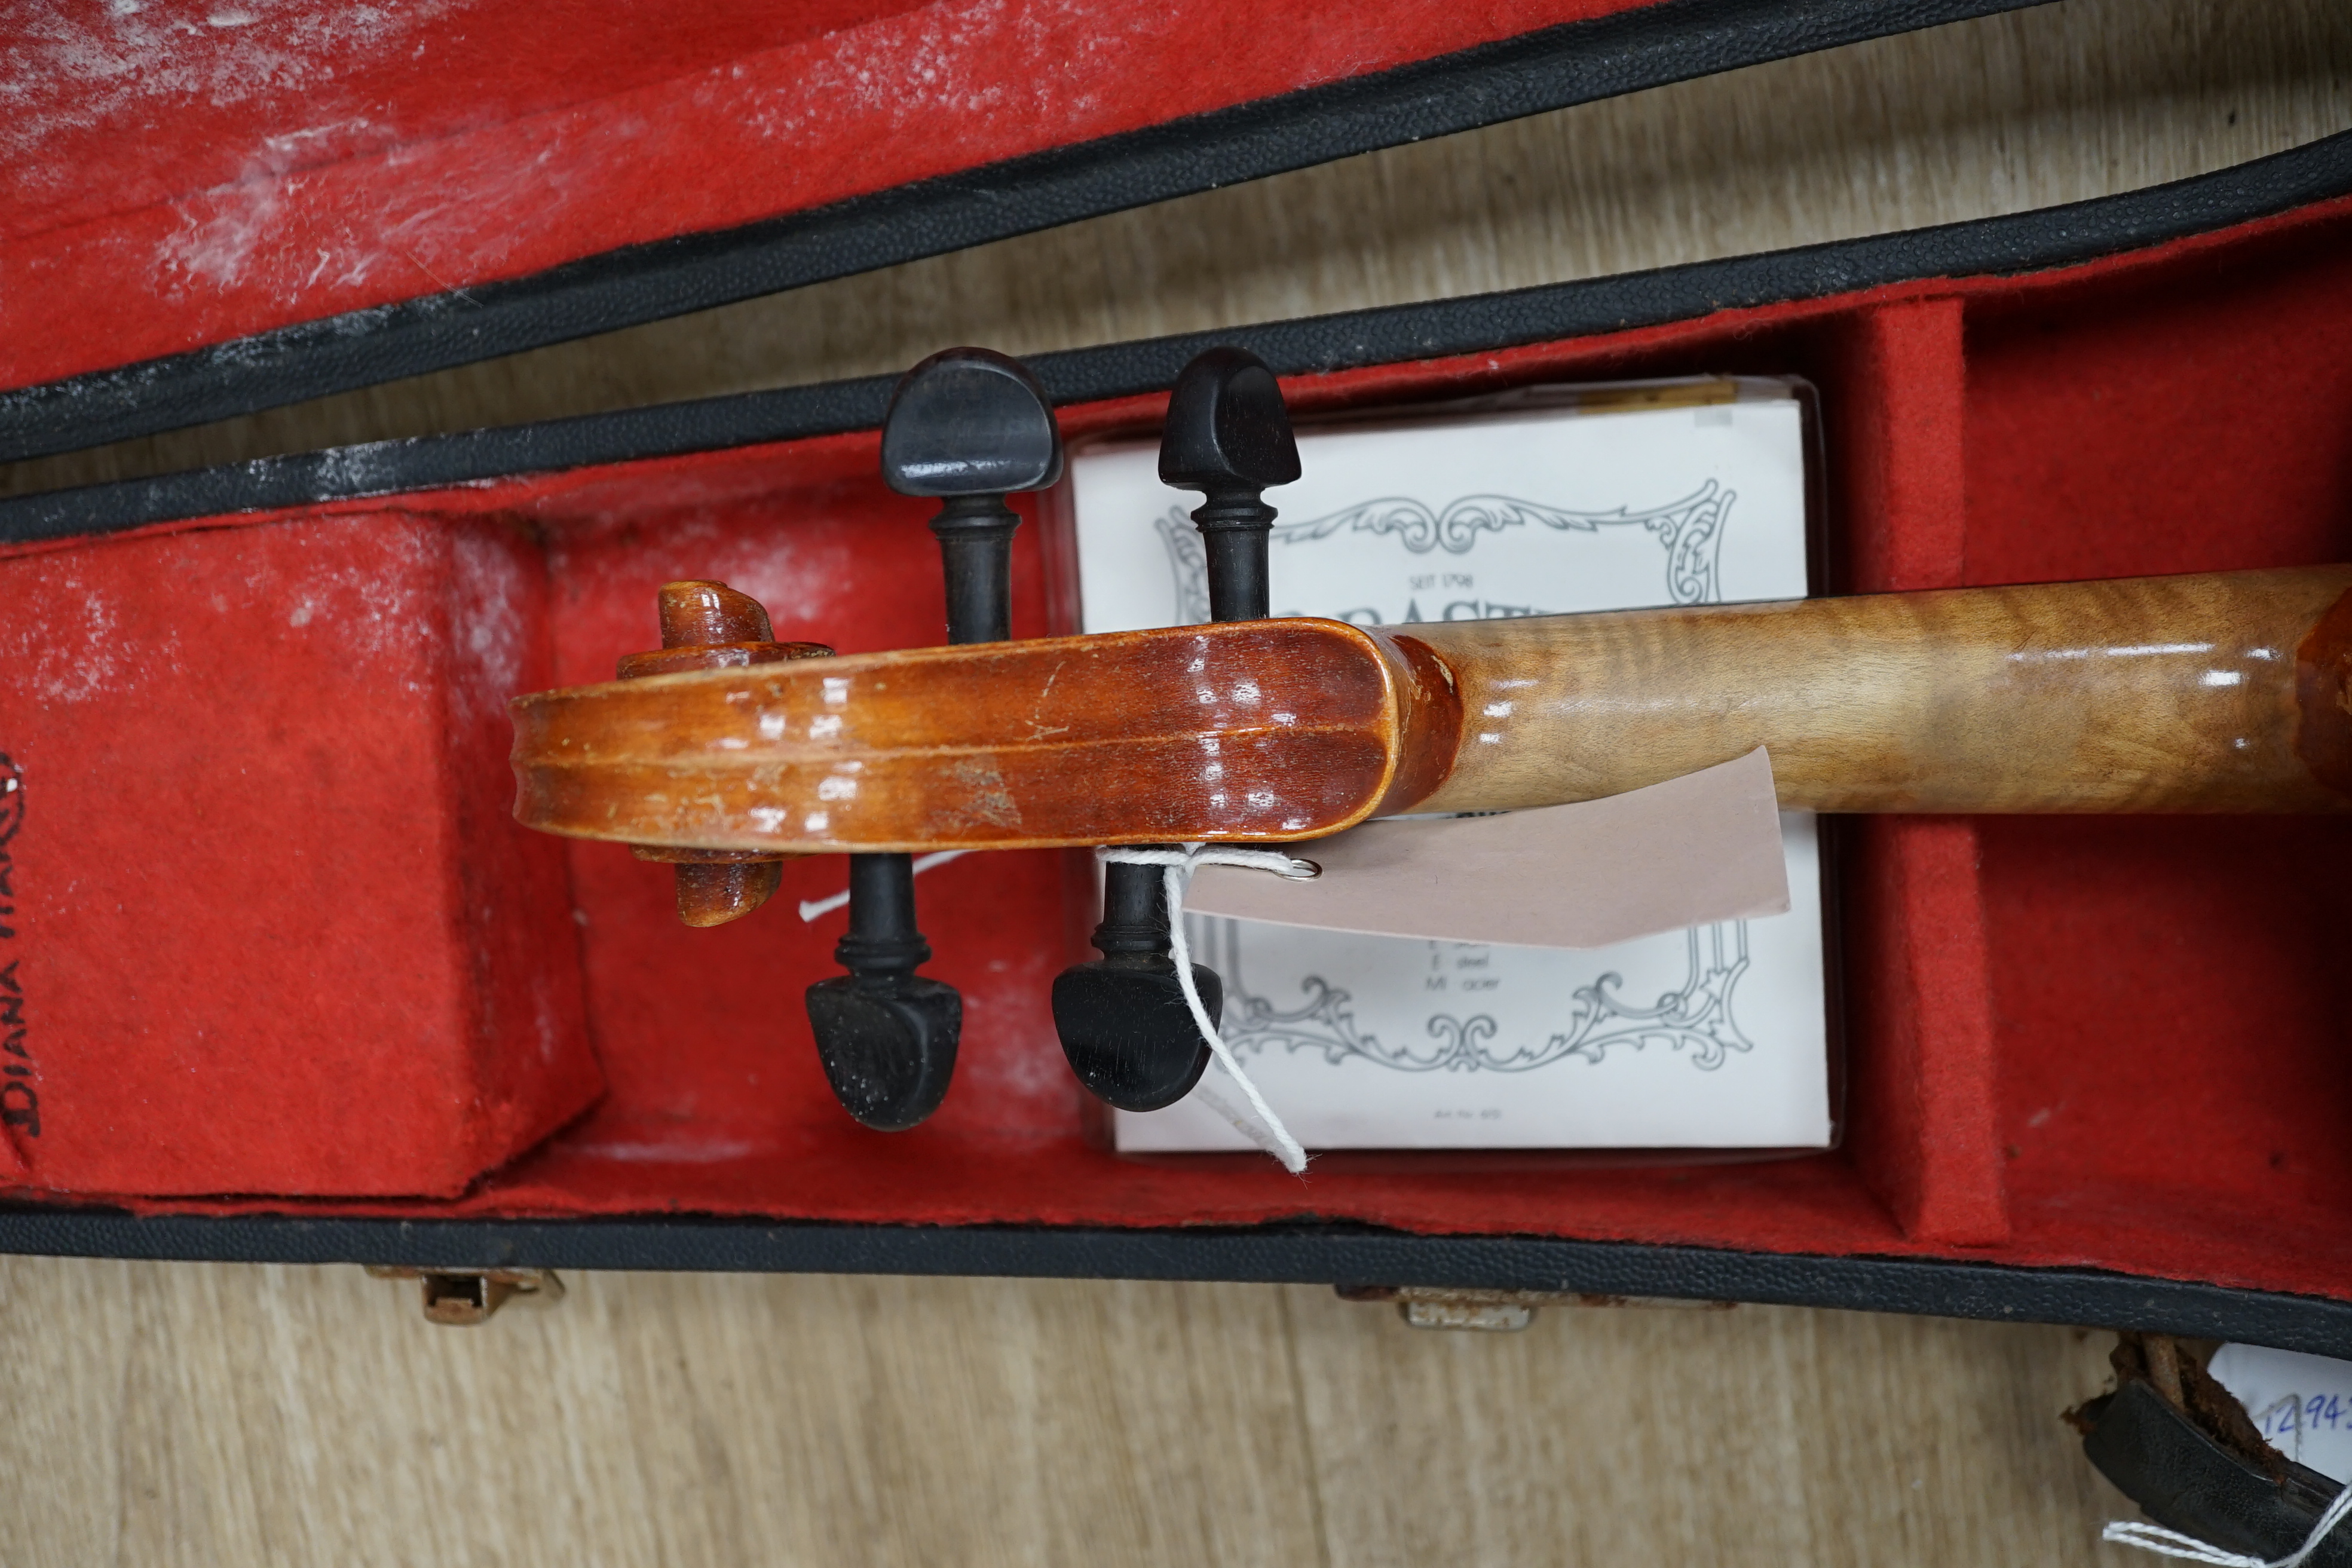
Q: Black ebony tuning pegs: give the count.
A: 4